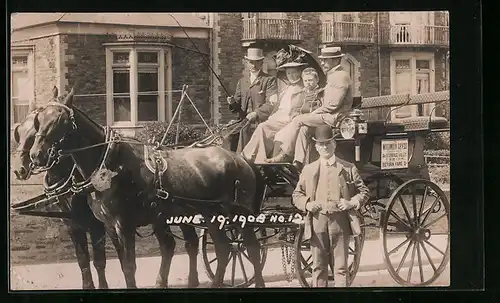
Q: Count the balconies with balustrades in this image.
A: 3